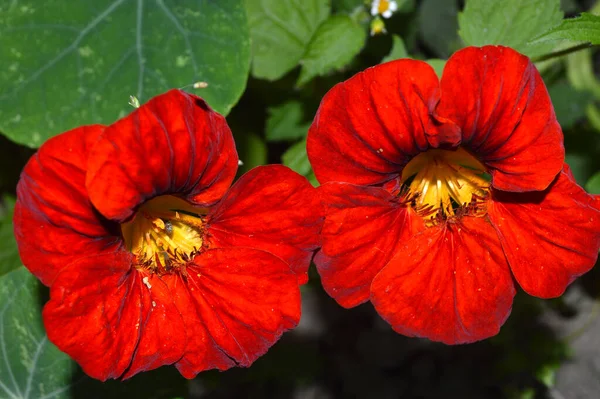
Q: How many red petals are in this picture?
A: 10